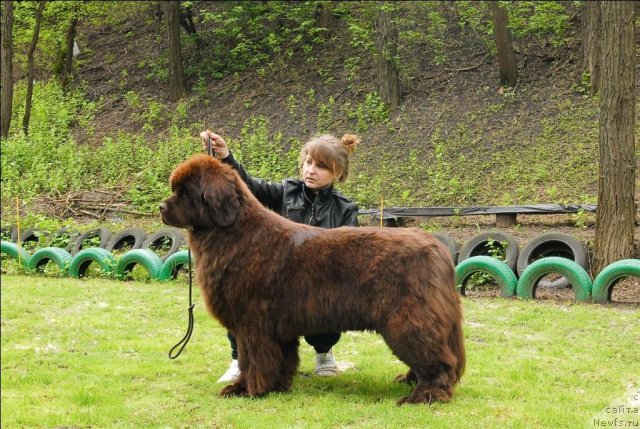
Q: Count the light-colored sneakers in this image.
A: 2